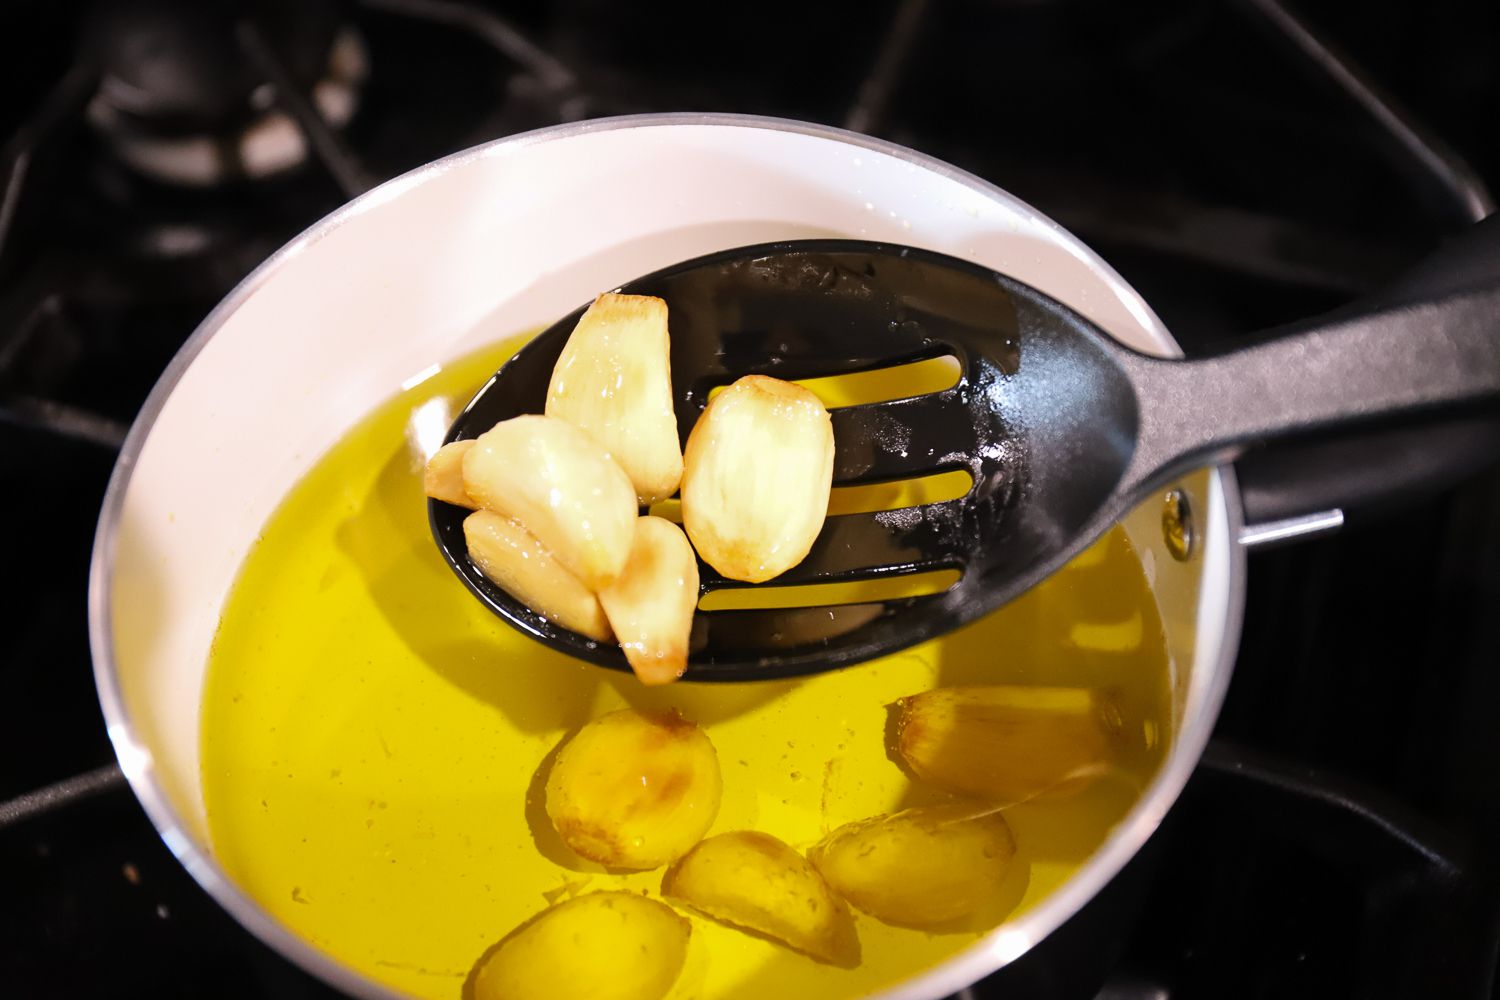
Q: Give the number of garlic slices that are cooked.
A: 11